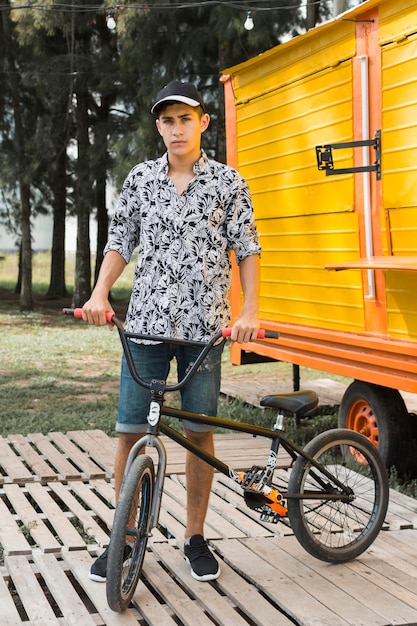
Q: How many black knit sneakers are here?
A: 2